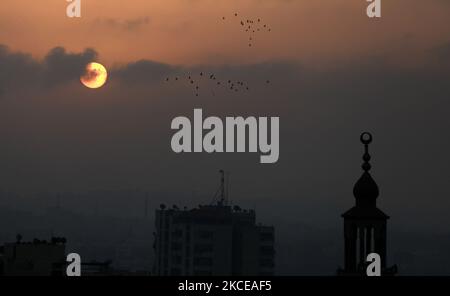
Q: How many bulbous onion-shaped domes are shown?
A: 1